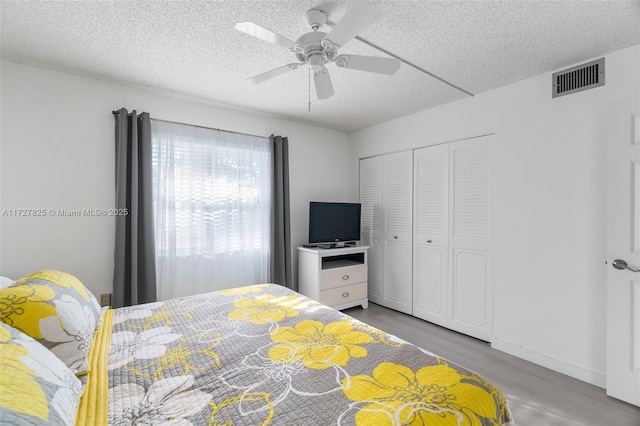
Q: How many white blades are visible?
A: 5